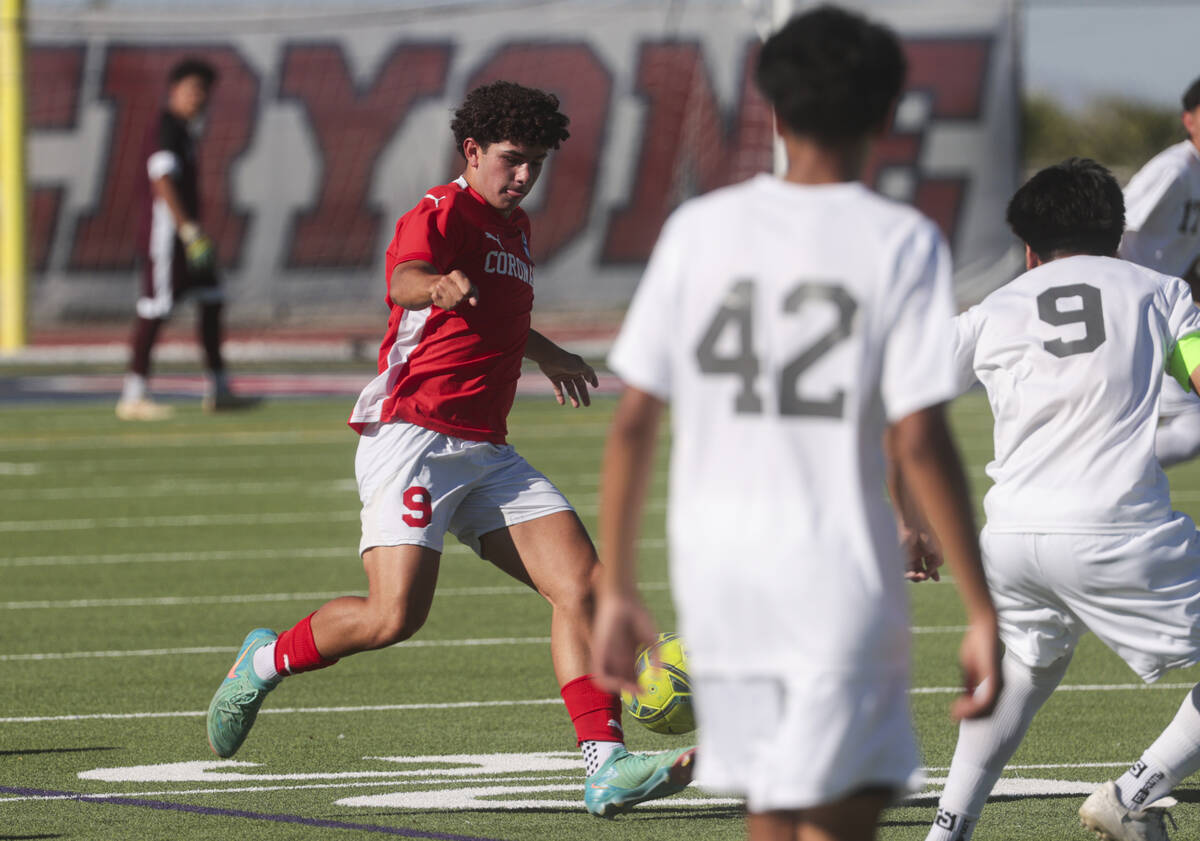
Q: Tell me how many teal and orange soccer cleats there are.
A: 2